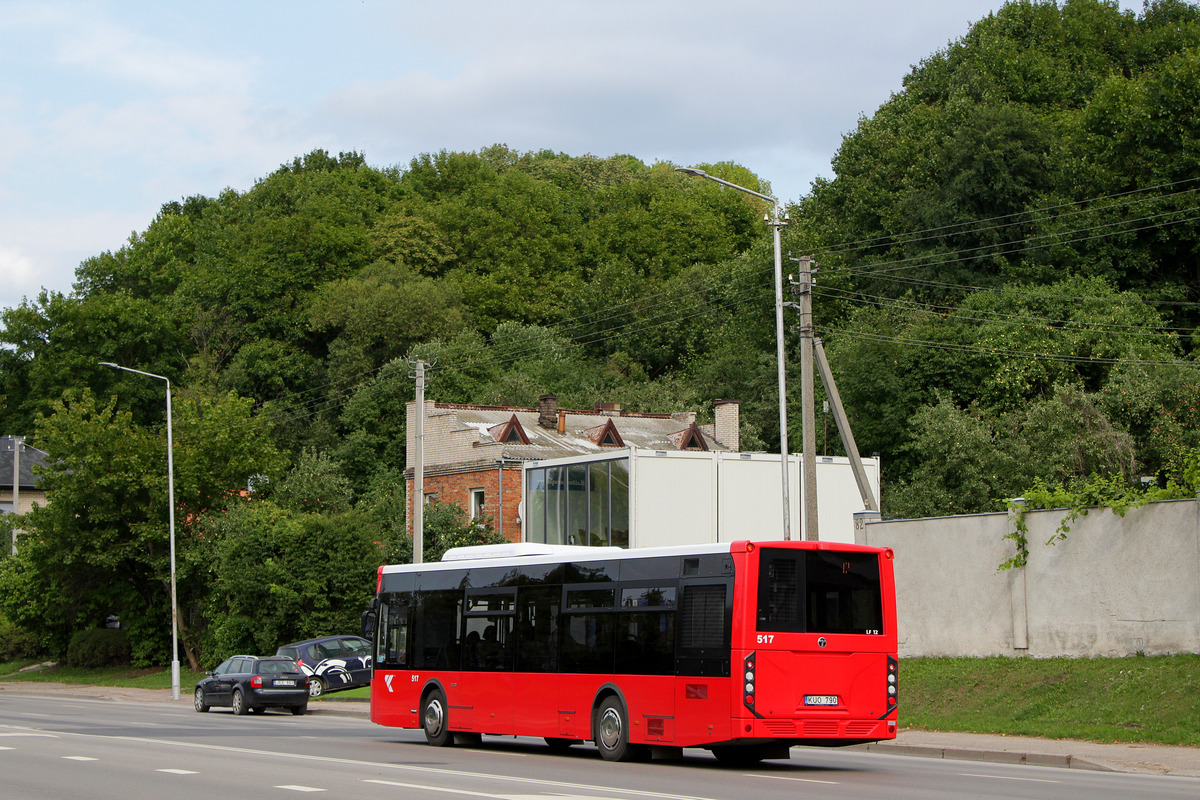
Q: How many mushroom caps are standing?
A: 0